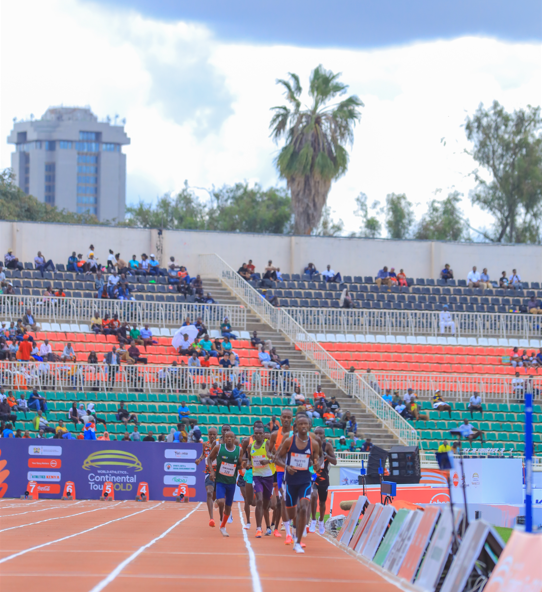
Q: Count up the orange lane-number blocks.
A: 5